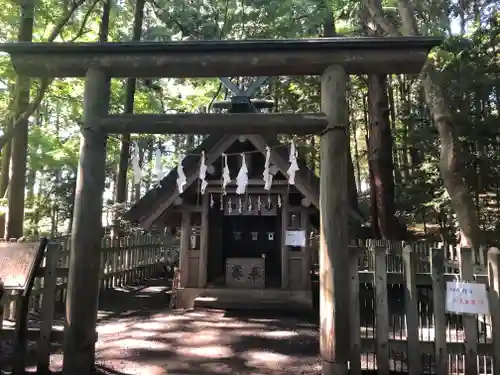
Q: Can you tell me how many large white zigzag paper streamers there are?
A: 8